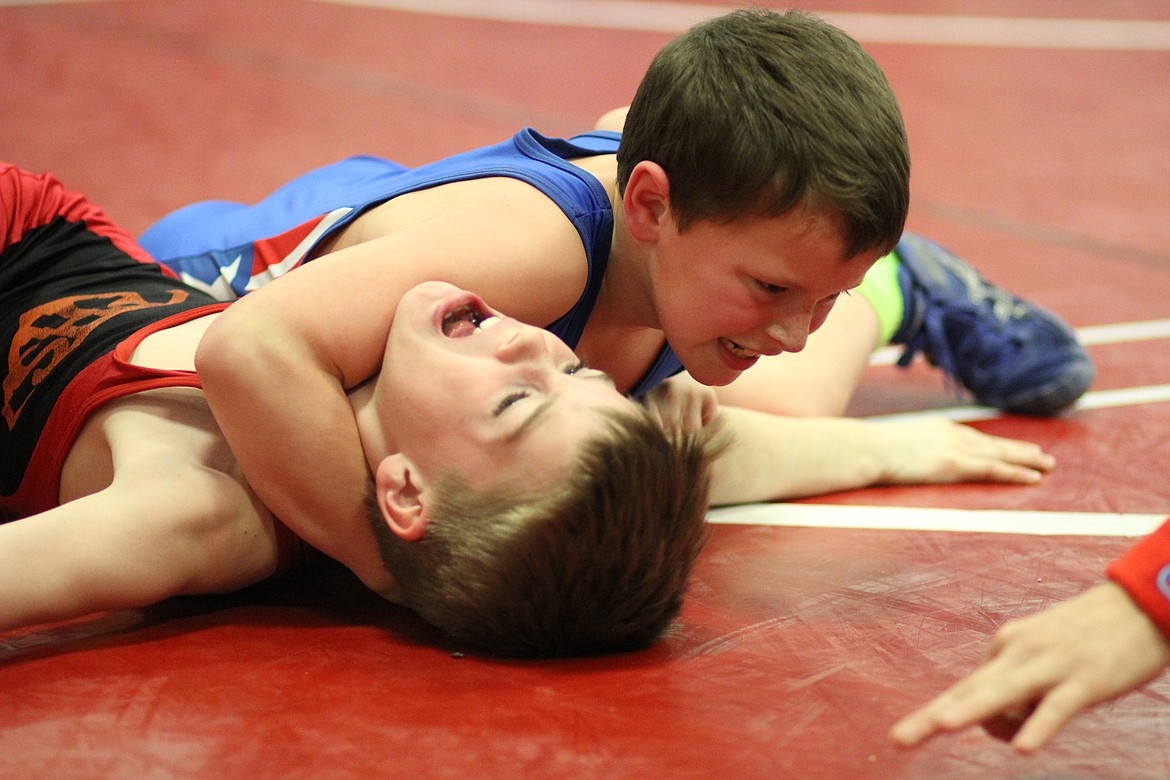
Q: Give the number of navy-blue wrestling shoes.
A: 1